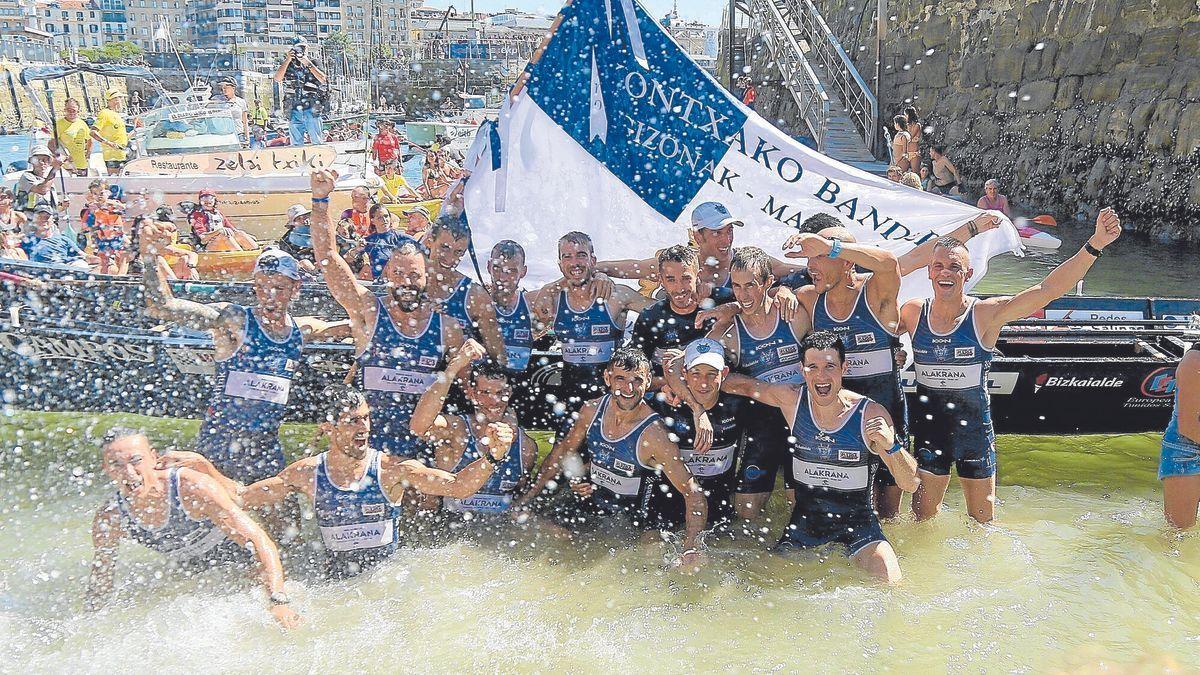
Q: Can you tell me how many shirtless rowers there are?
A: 0